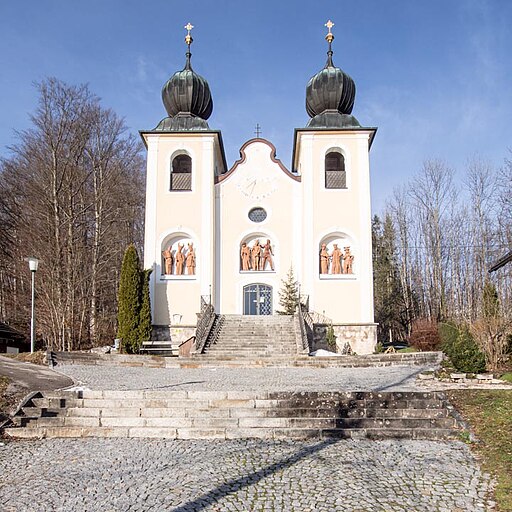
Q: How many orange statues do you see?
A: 9